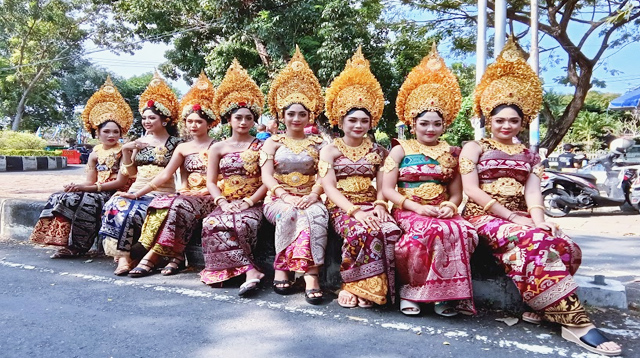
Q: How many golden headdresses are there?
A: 8